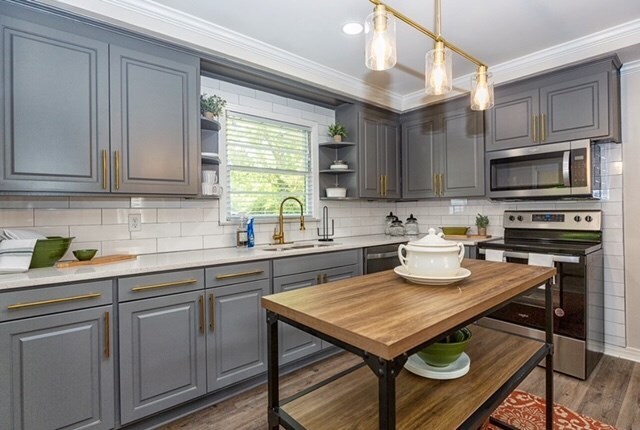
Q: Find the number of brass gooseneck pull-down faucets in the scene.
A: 1